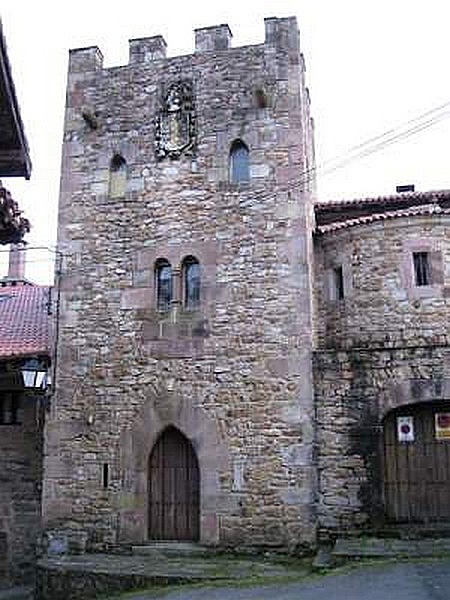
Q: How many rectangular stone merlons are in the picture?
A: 4